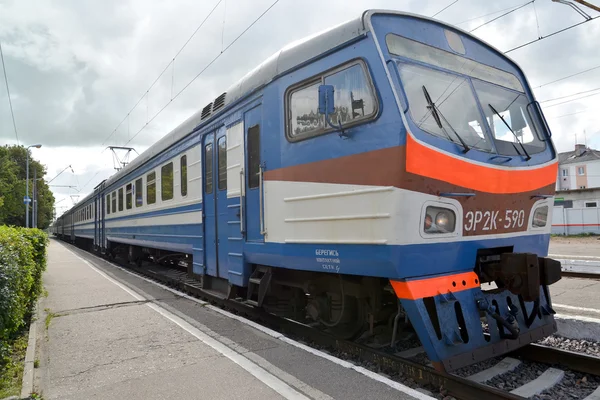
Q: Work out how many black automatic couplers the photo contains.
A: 1